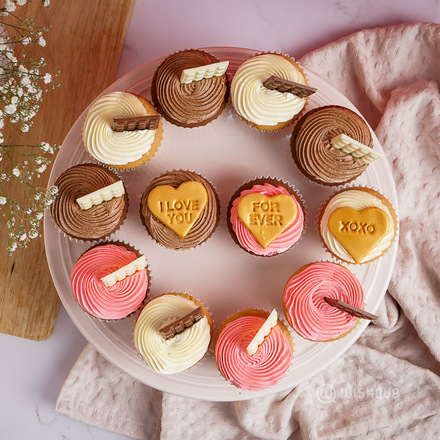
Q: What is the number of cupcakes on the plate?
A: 12